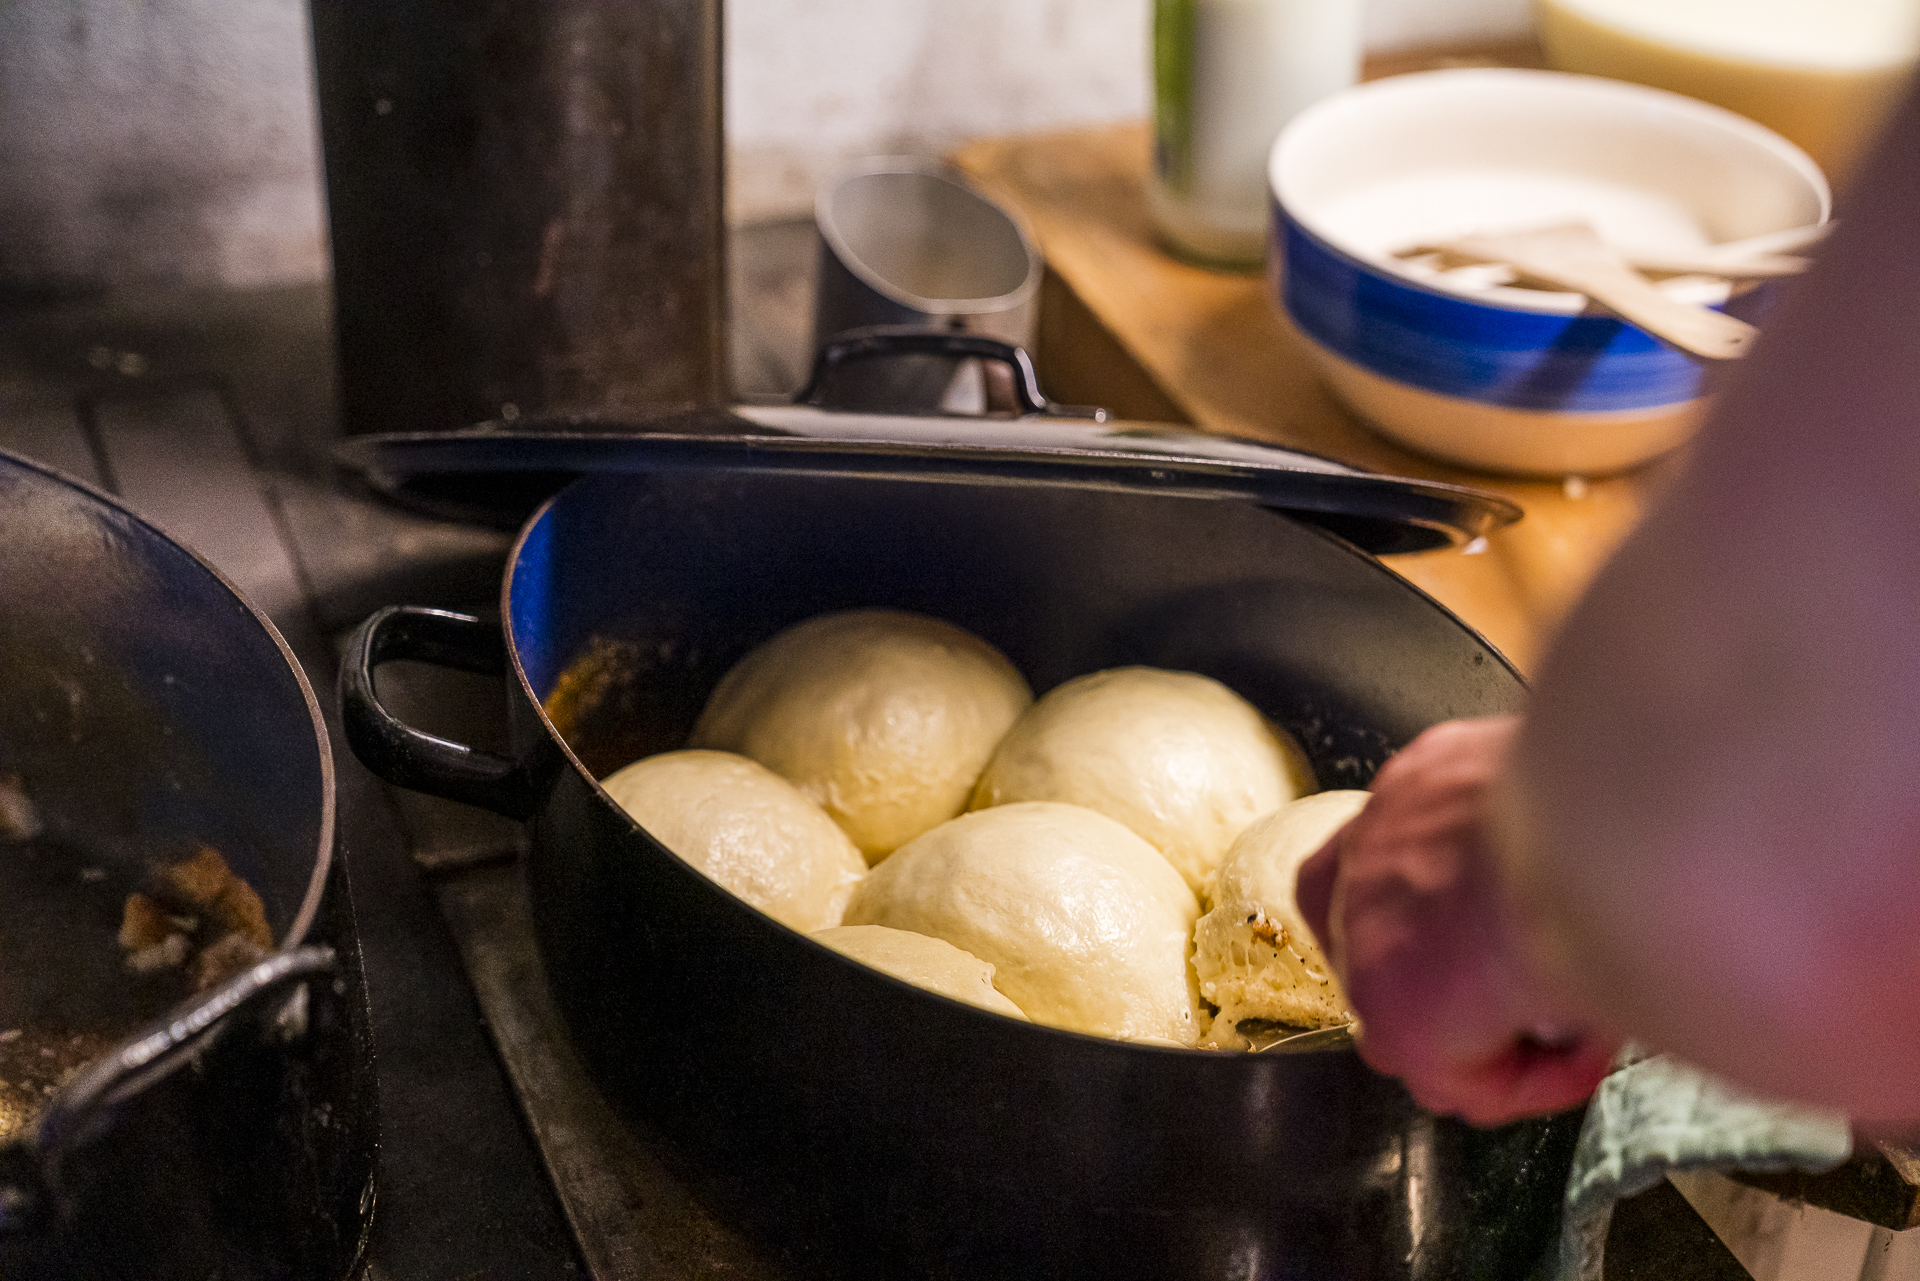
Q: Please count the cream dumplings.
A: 6